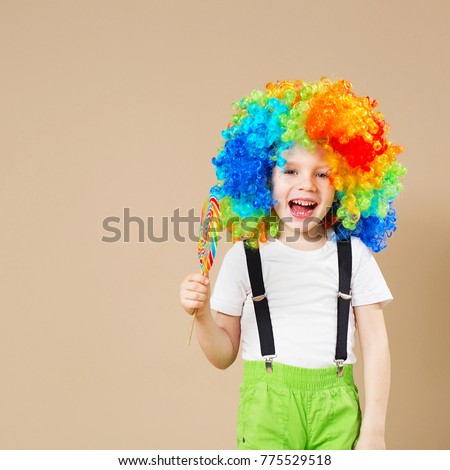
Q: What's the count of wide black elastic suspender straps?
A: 2